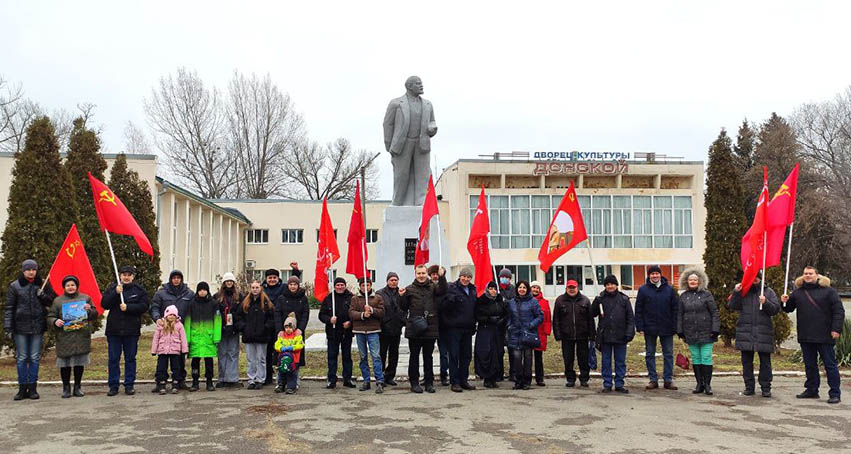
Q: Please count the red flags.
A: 9